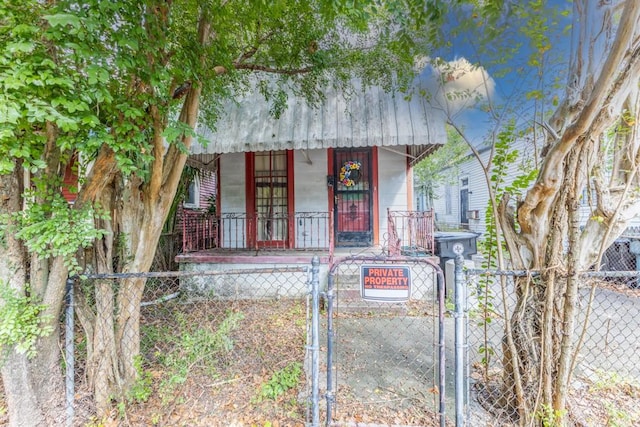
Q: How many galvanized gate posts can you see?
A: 2